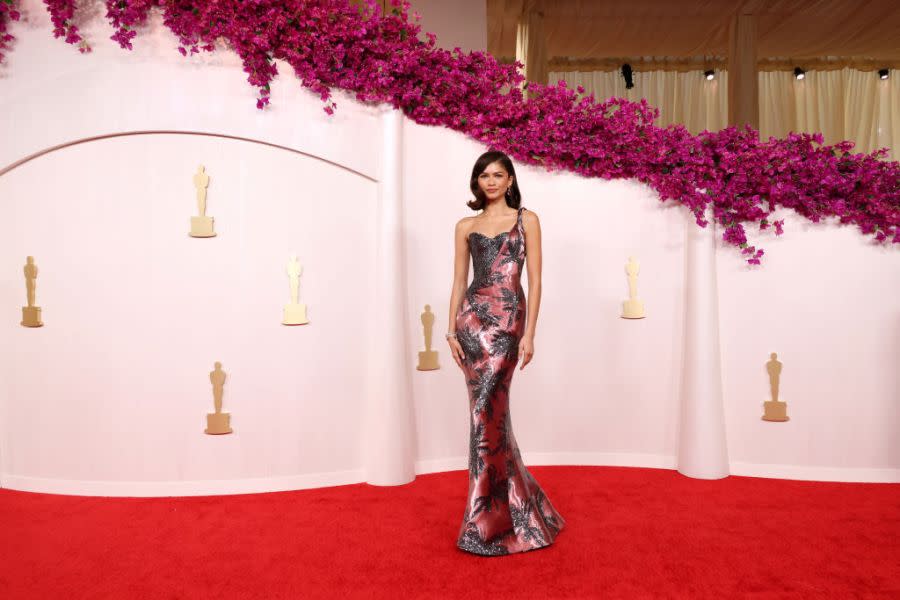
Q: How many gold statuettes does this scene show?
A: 7